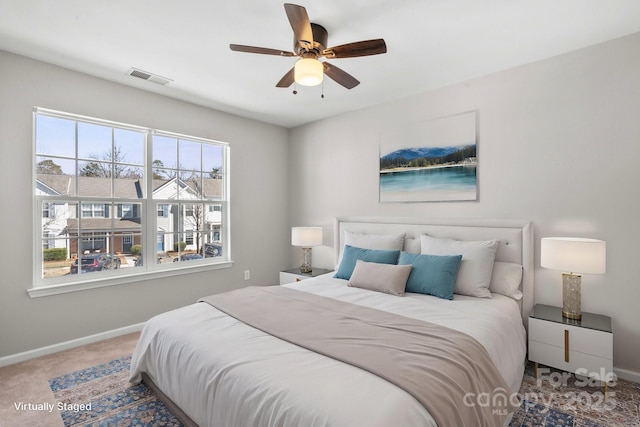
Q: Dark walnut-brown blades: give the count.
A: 5